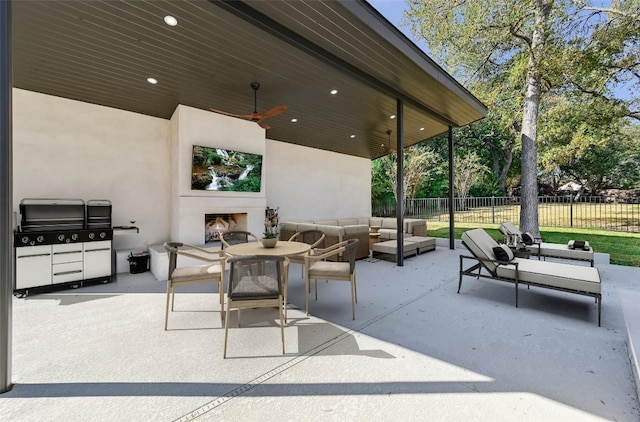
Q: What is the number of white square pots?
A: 0